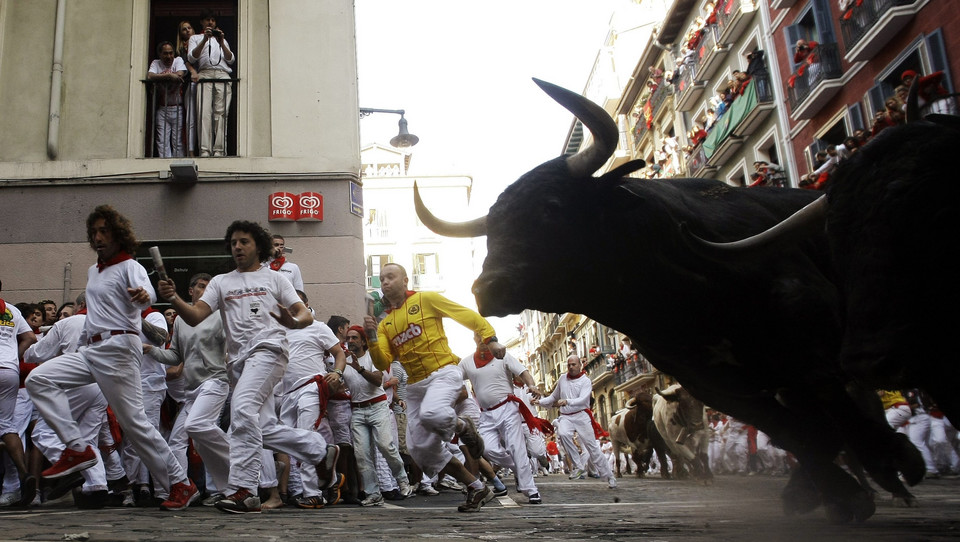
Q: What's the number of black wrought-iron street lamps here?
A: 1